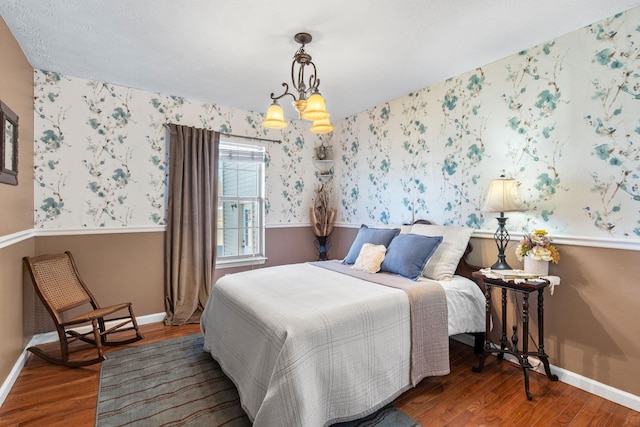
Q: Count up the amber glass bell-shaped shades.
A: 3